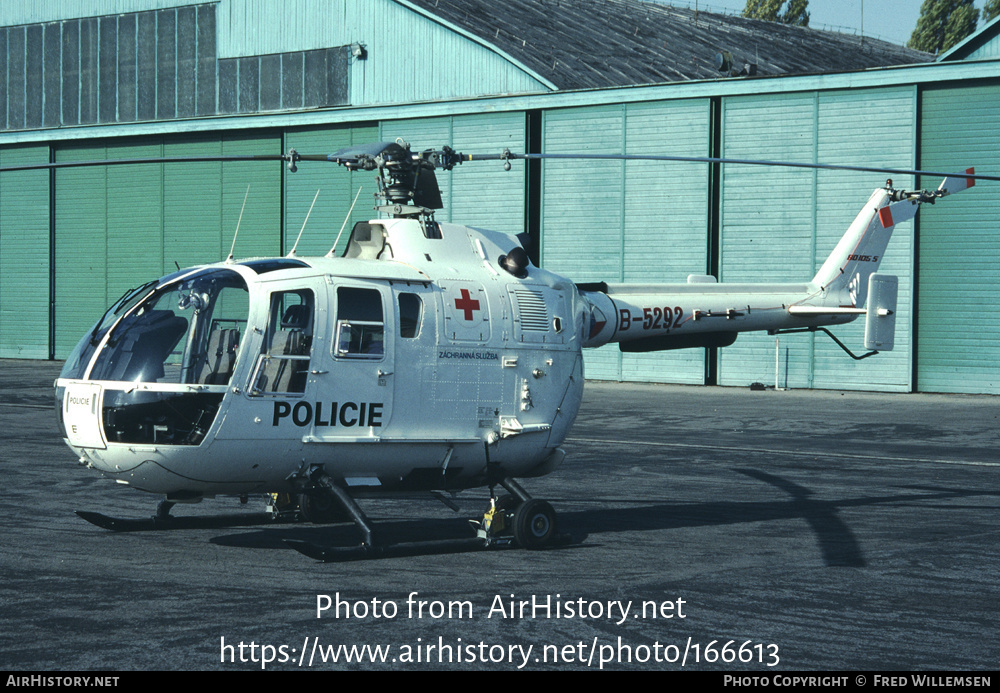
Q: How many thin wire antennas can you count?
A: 3